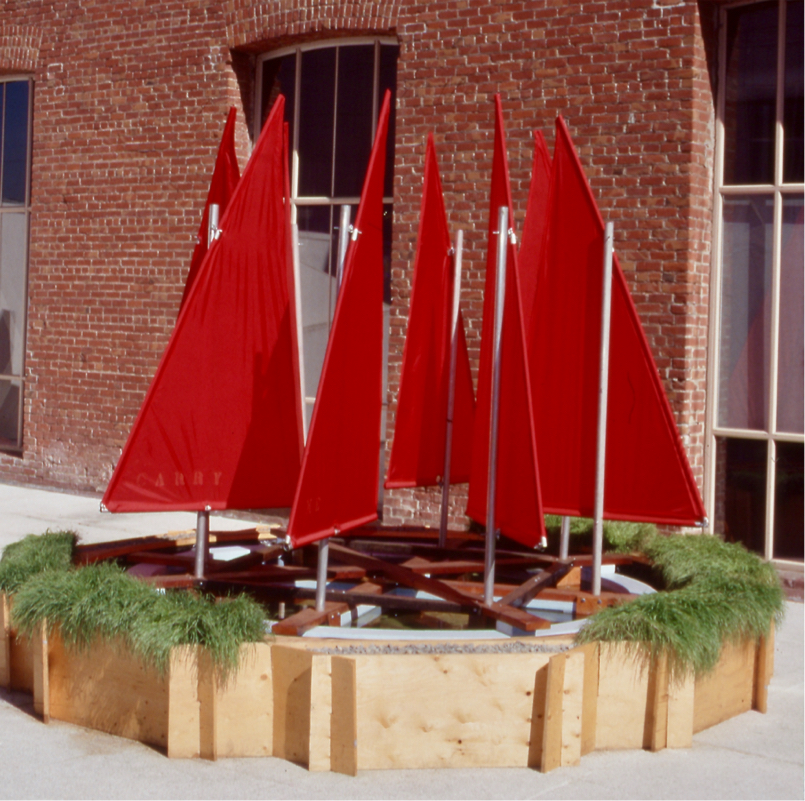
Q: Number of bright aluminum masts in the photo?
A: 7